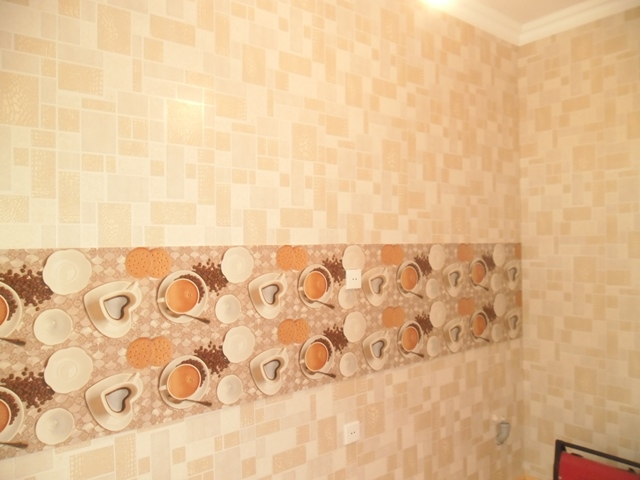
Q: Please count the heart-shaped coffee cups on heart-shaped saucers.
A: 10